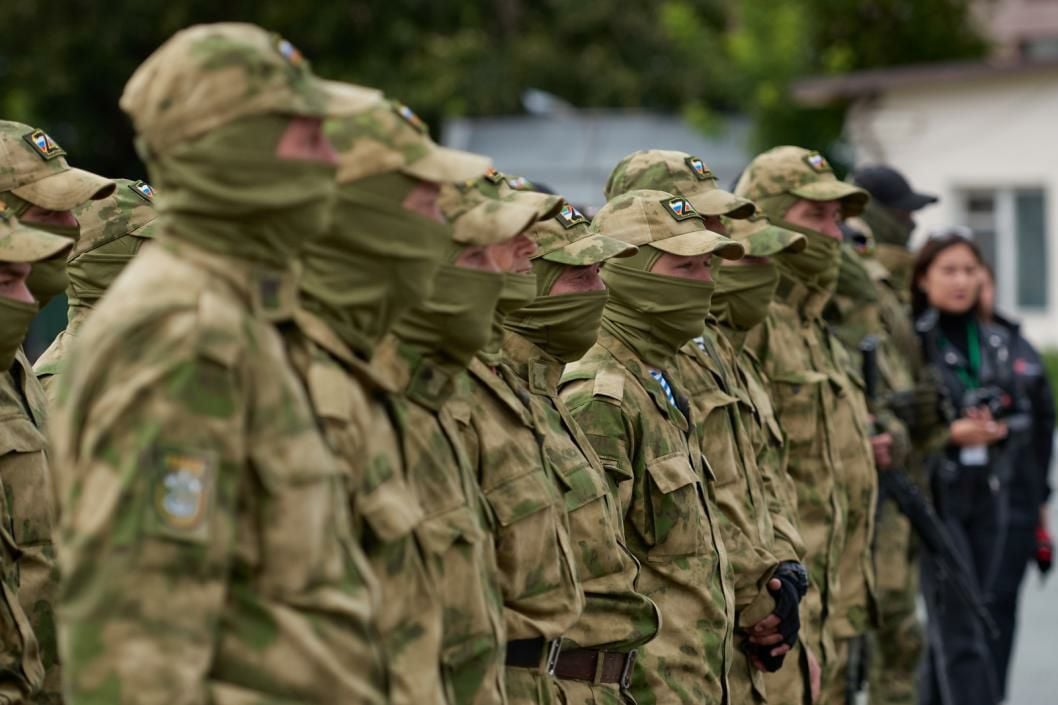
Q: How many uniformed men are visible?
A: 14